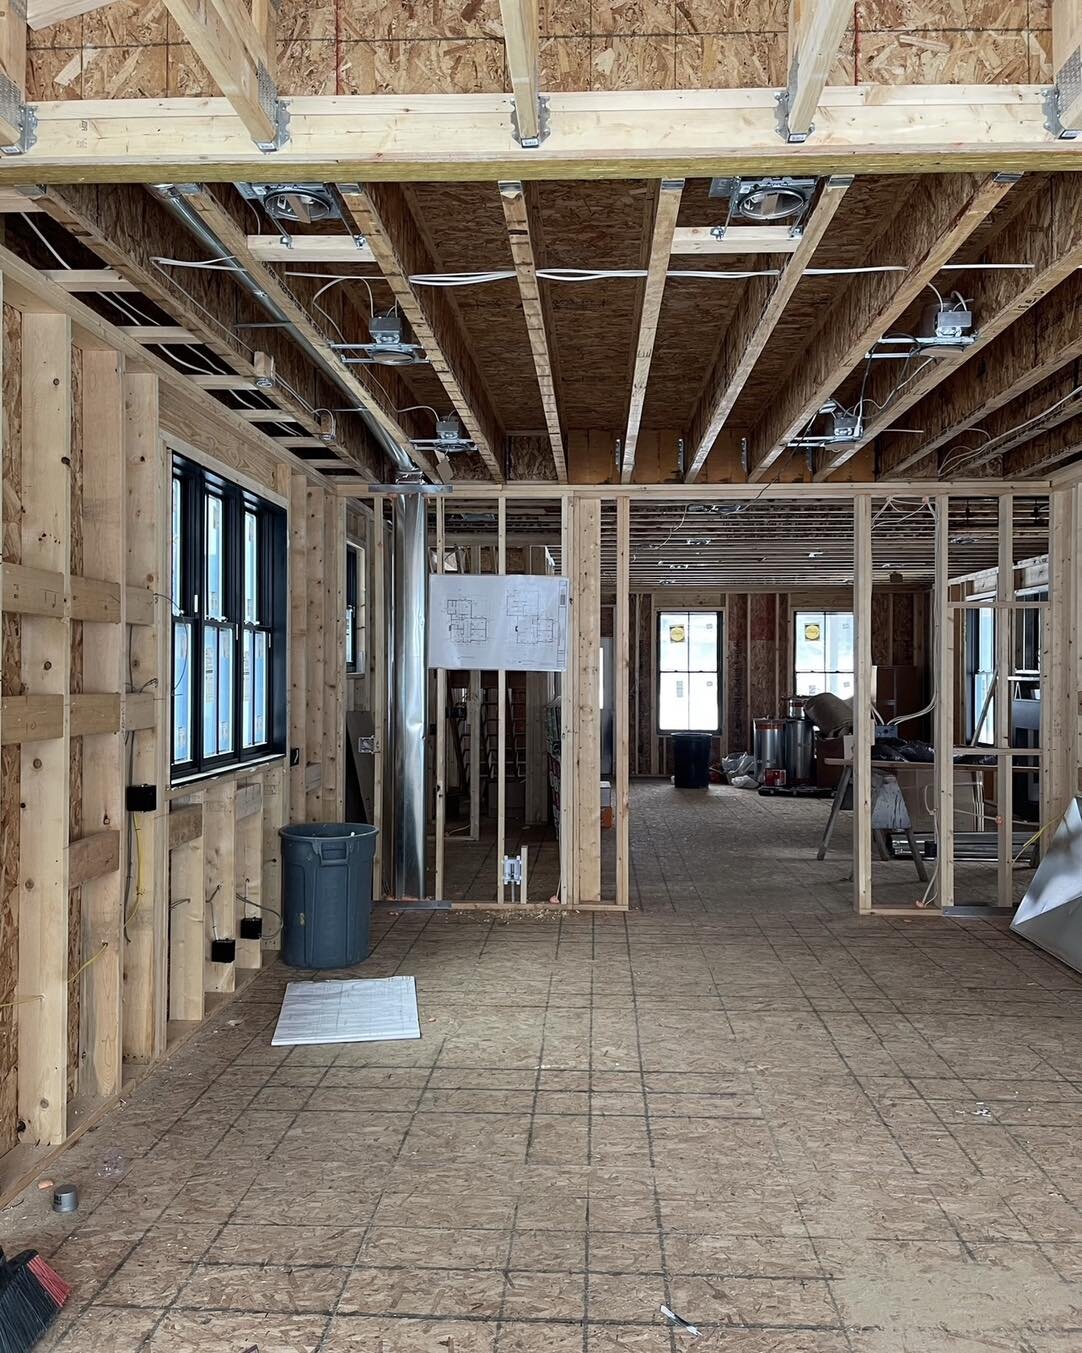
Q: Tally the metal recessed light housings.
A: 6